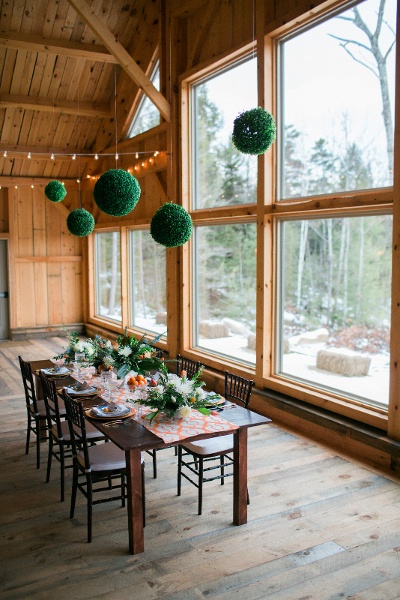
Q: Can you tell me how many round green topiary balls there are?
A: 5